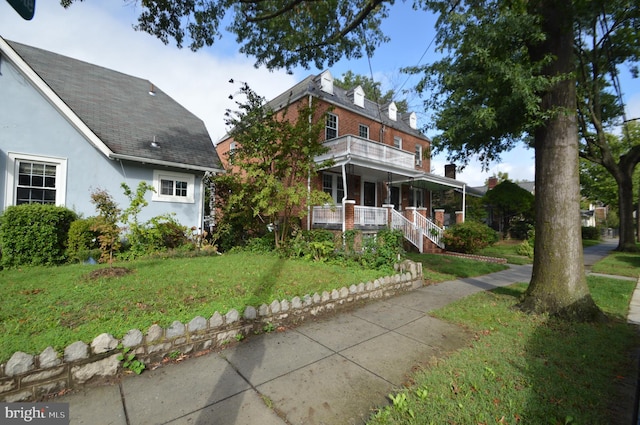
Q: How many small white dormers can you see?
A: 4